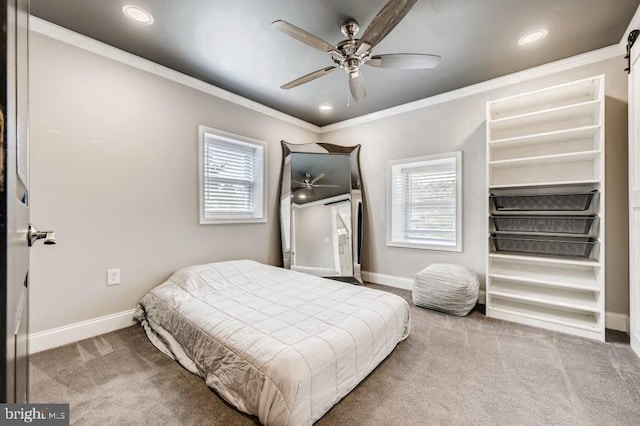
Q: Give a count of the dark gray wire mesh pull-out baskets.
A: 3